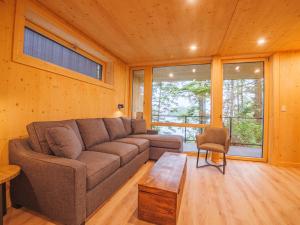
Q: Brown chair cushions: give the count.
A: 1